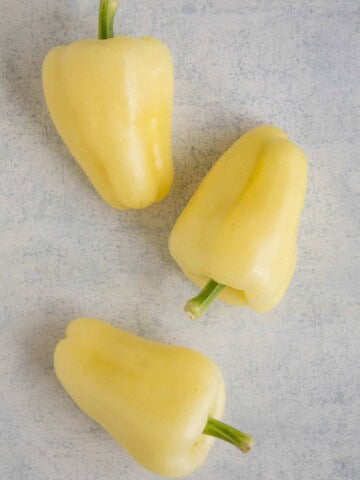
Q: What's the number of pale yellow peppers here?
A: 3